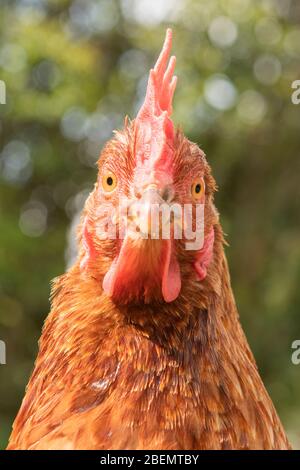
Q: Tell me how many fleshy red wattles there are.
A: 2